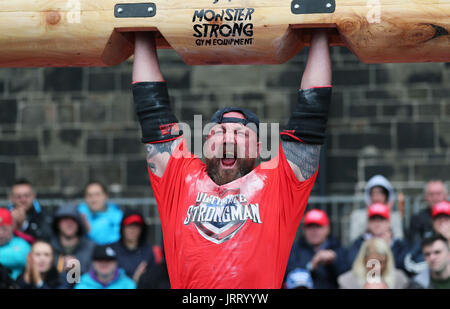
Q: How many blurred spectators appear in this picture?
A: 15